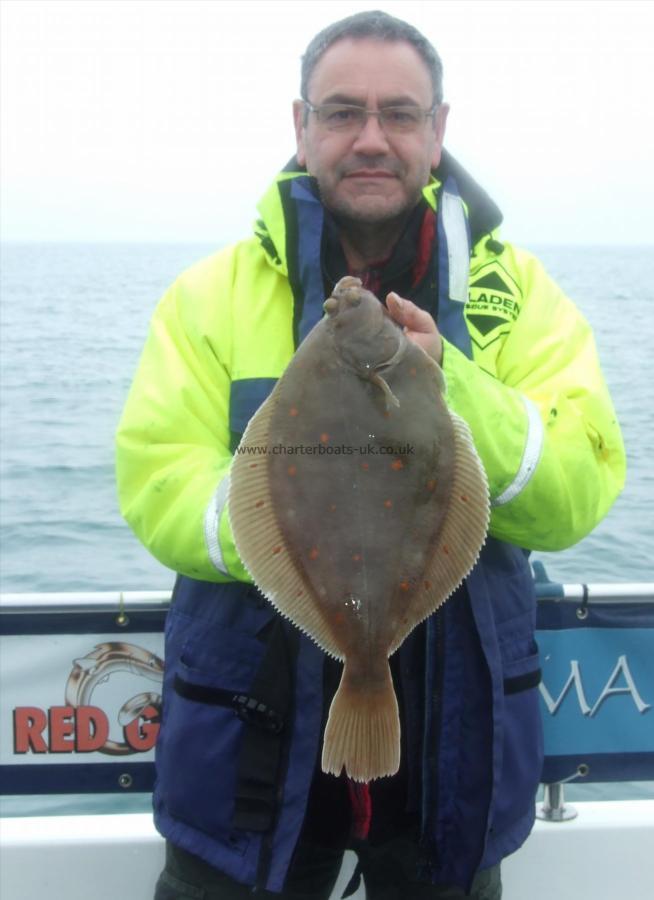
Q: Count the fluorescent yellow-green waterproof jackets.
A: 1